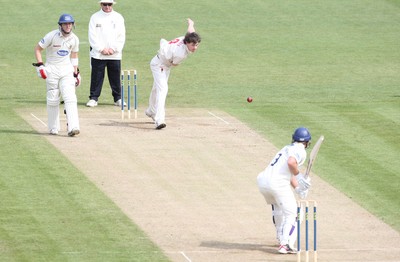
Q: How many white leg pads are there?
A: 4